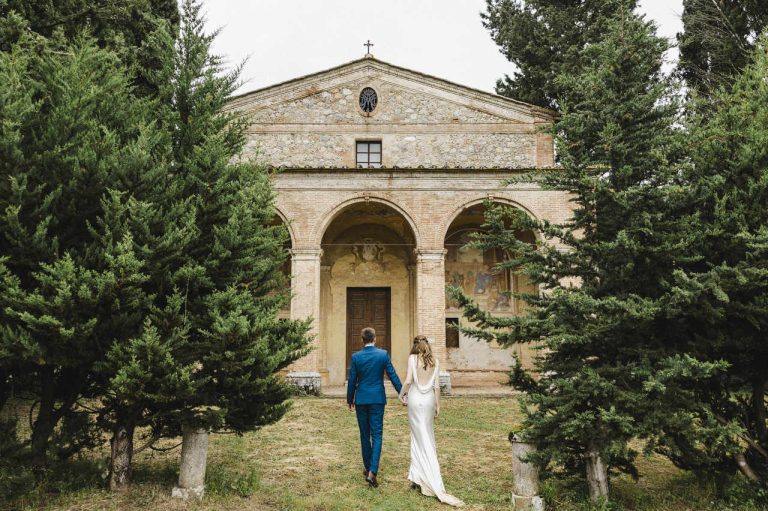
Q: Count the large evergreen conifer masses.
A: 2